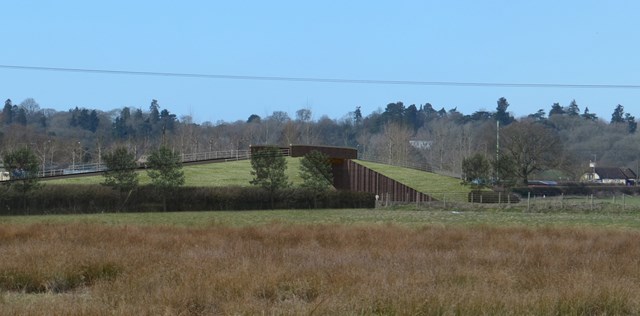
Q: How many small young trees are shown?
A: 7